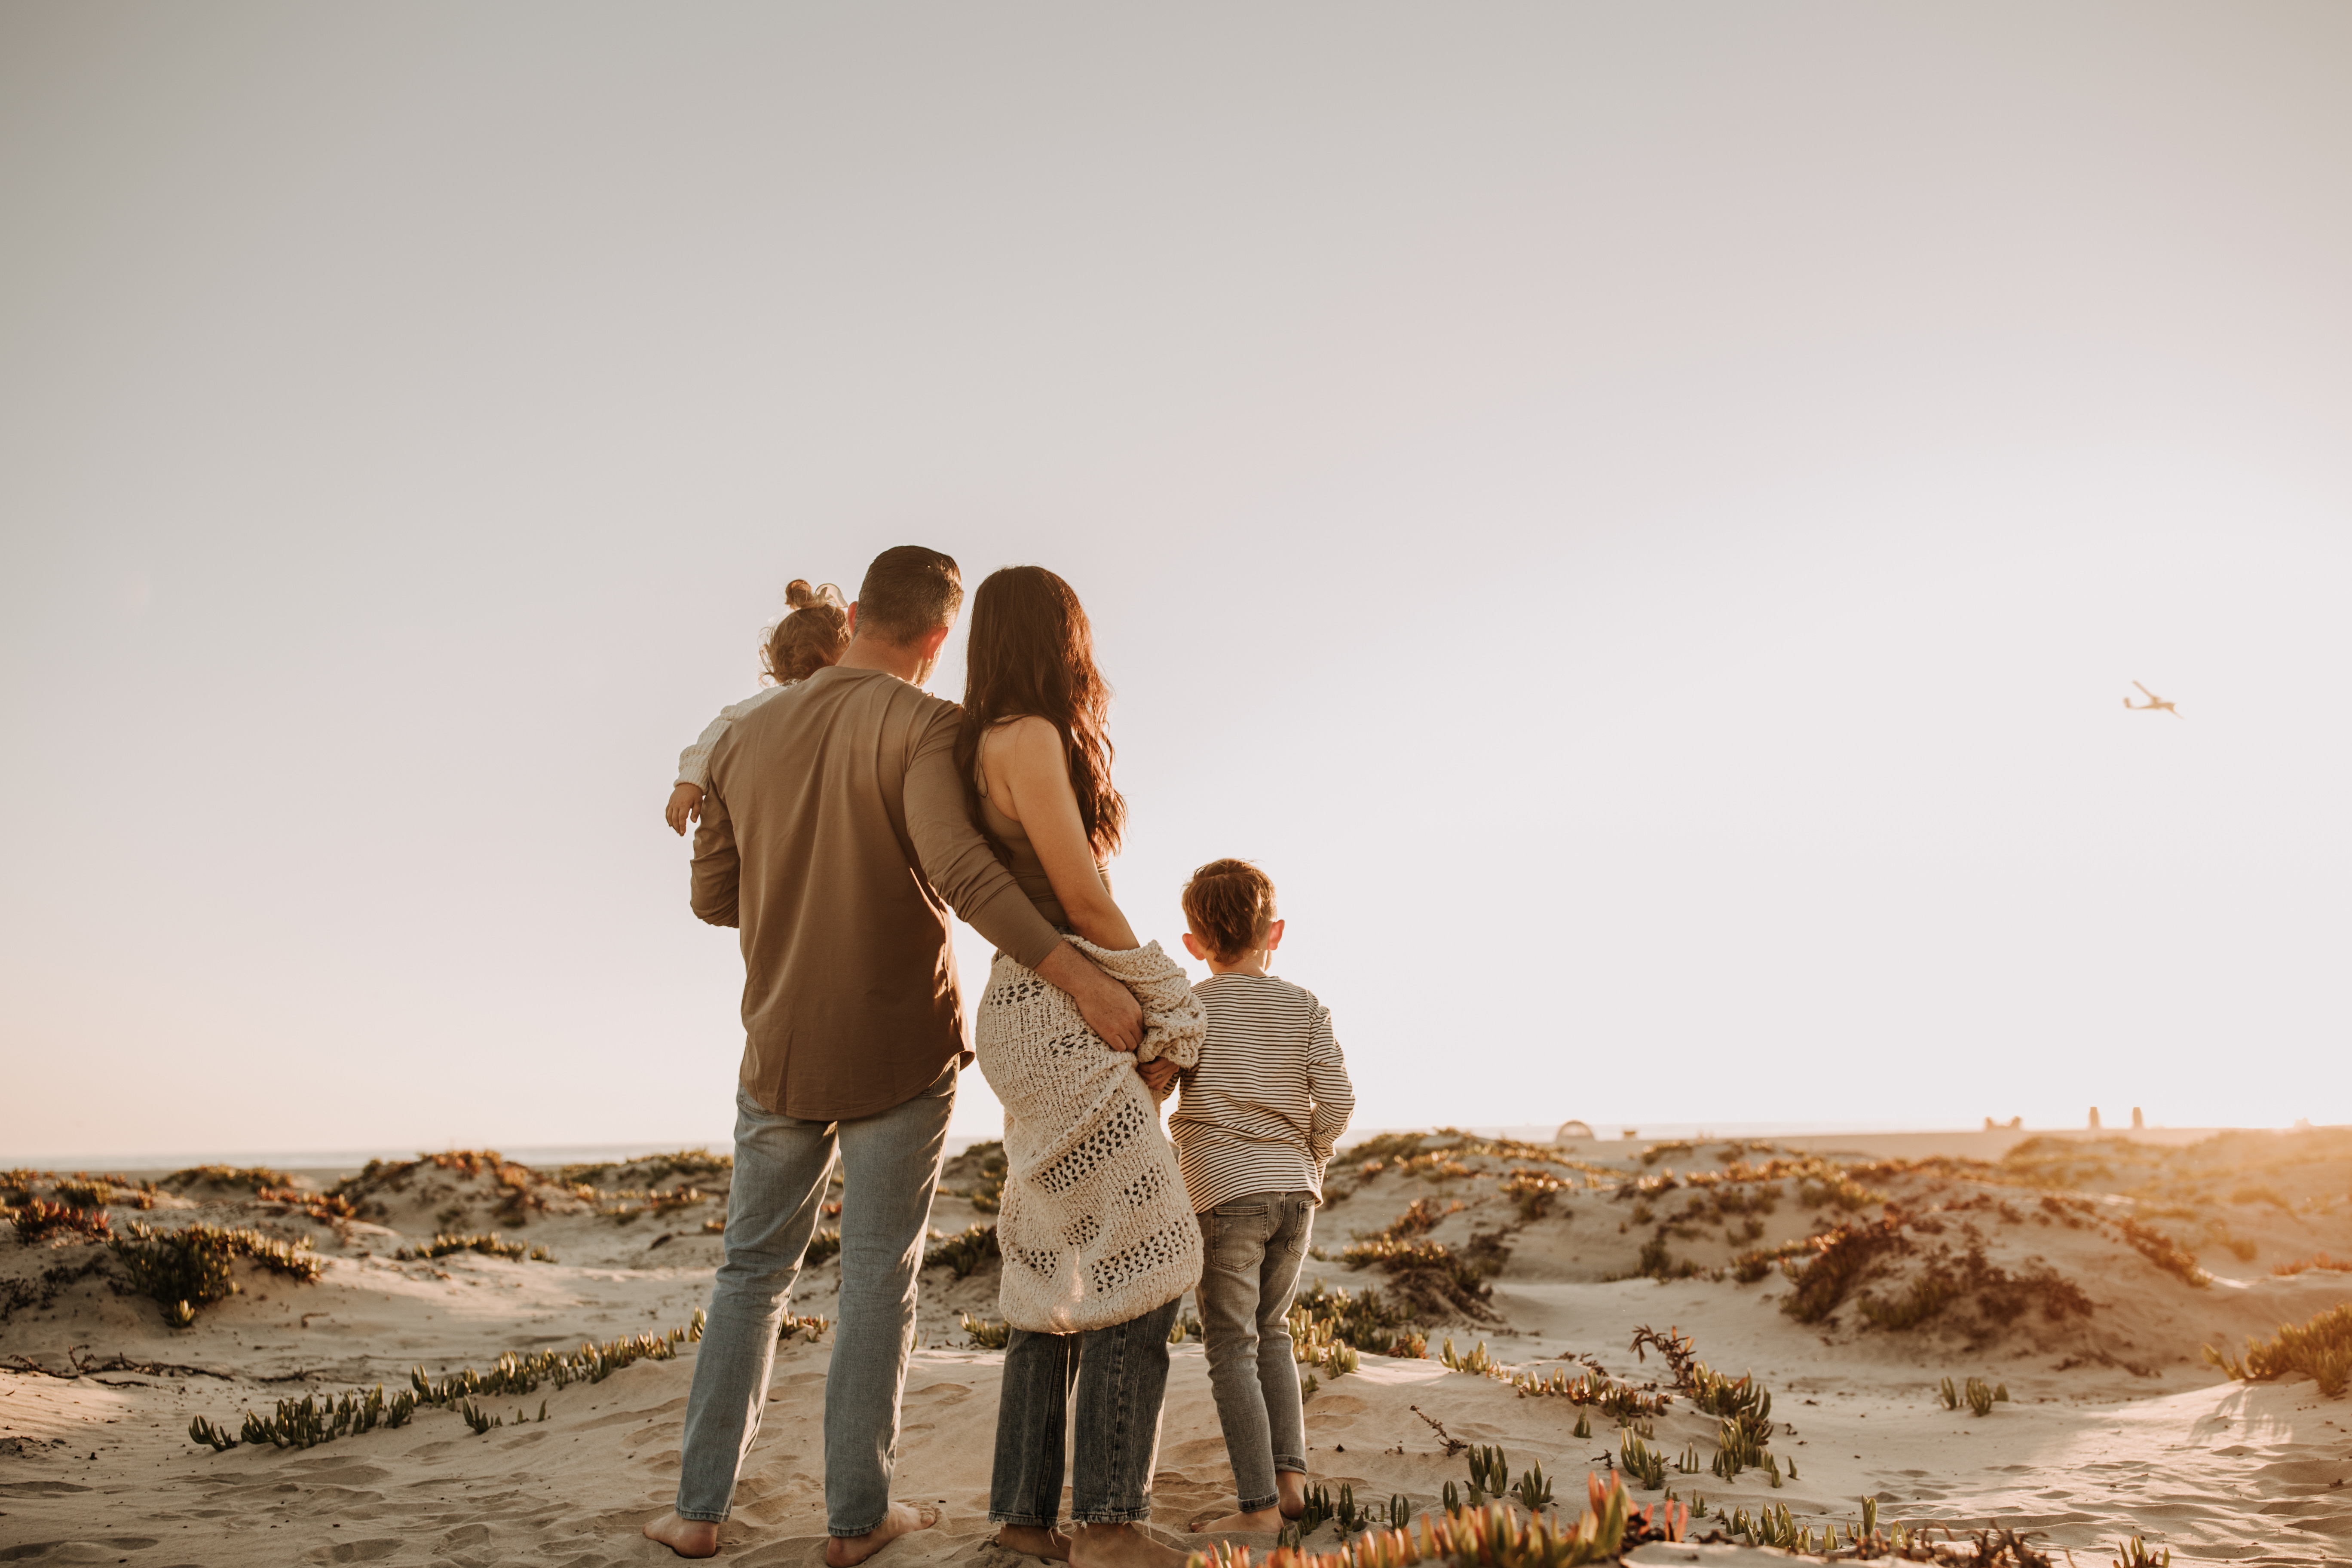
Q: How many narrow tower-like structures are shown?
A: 2